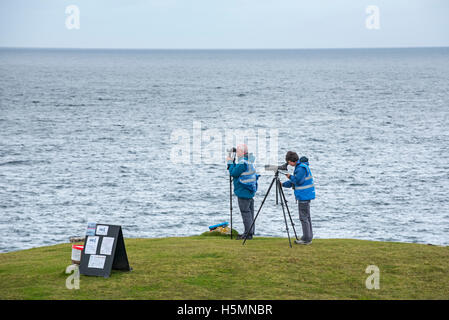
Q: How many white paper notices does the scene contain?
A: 4